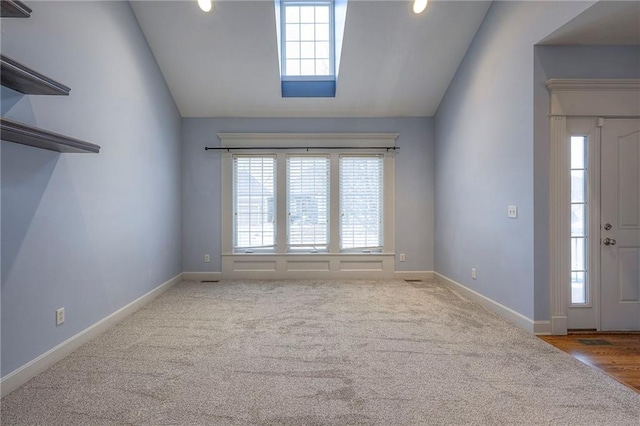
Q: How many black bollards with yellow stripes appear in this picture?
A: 0